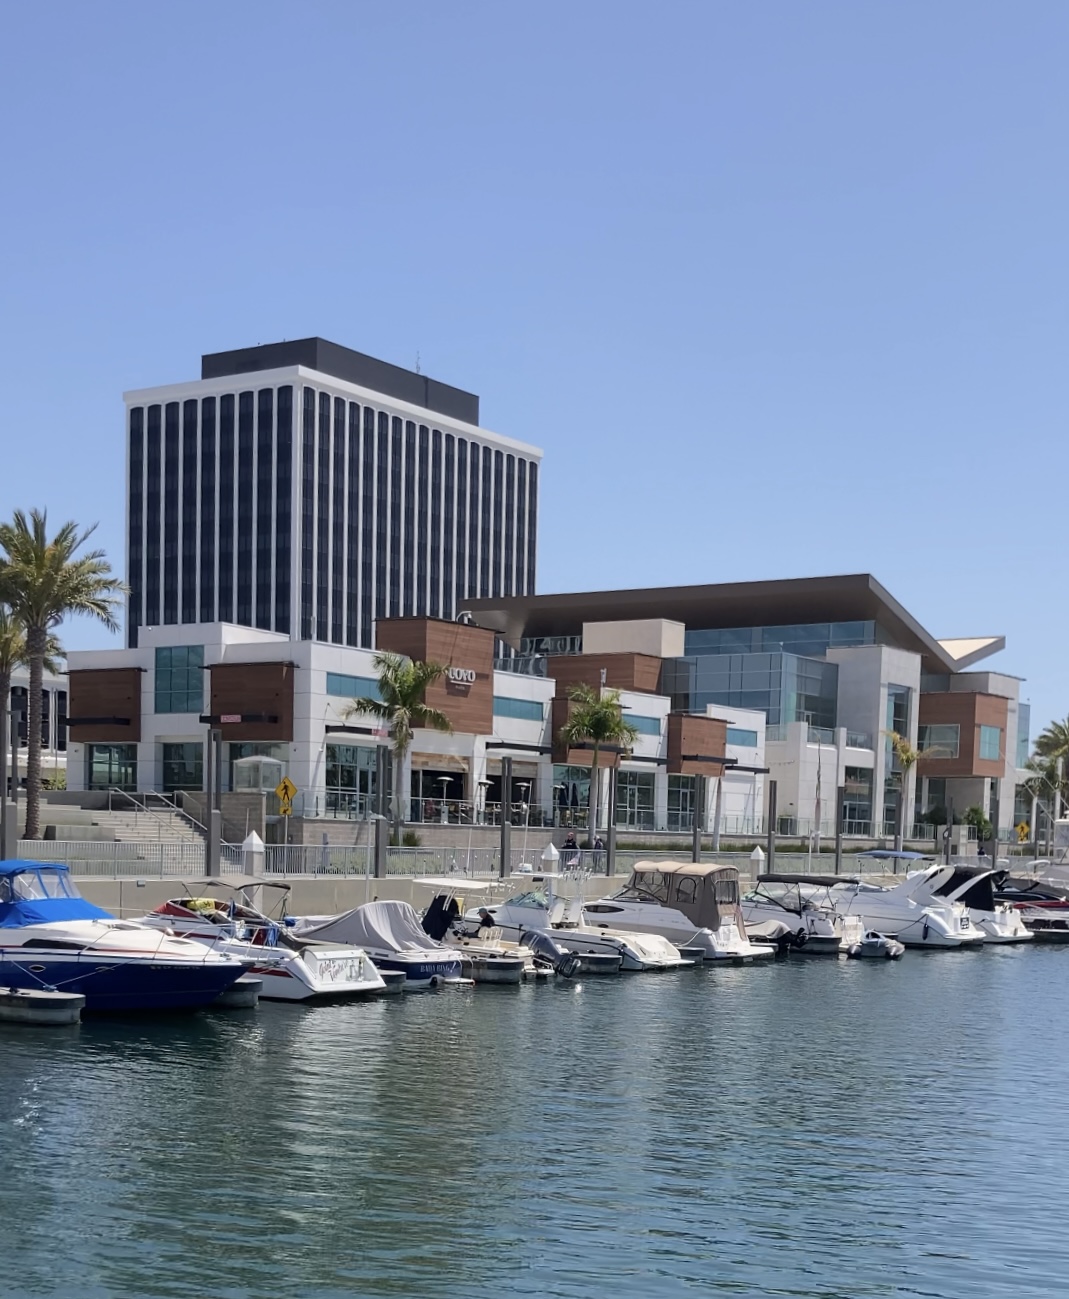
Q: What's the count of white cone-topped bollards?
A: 3